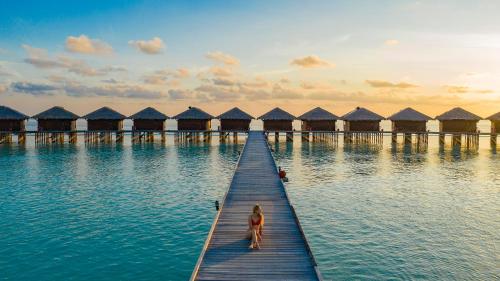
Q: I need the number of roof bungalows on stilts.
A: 12